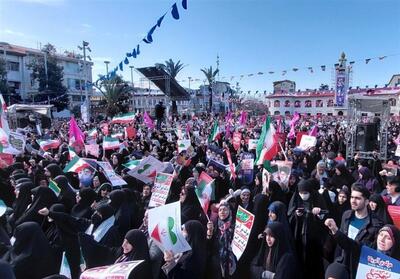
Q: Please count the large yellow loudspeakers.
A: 0